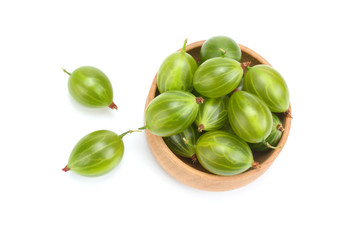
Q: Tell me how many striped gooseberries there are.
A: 12